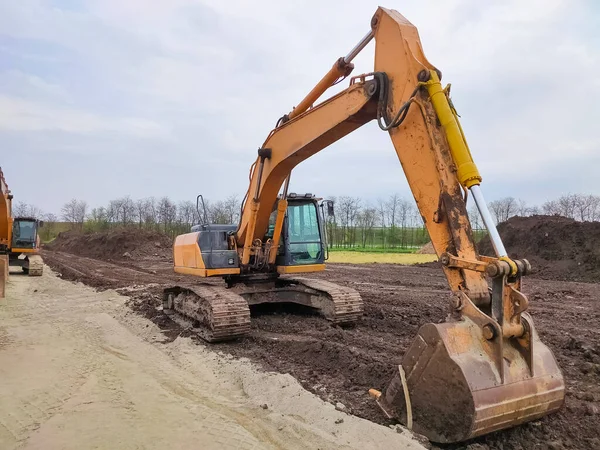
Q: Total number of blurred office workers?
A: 0